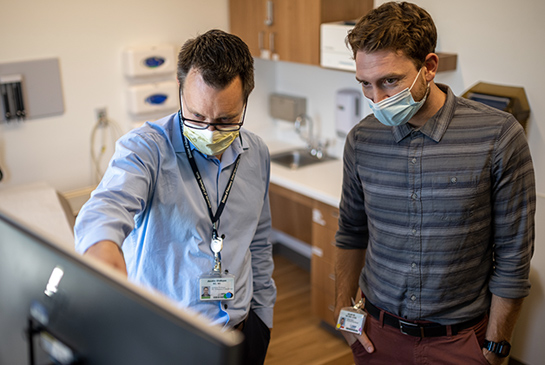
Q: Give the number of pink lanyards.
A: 0